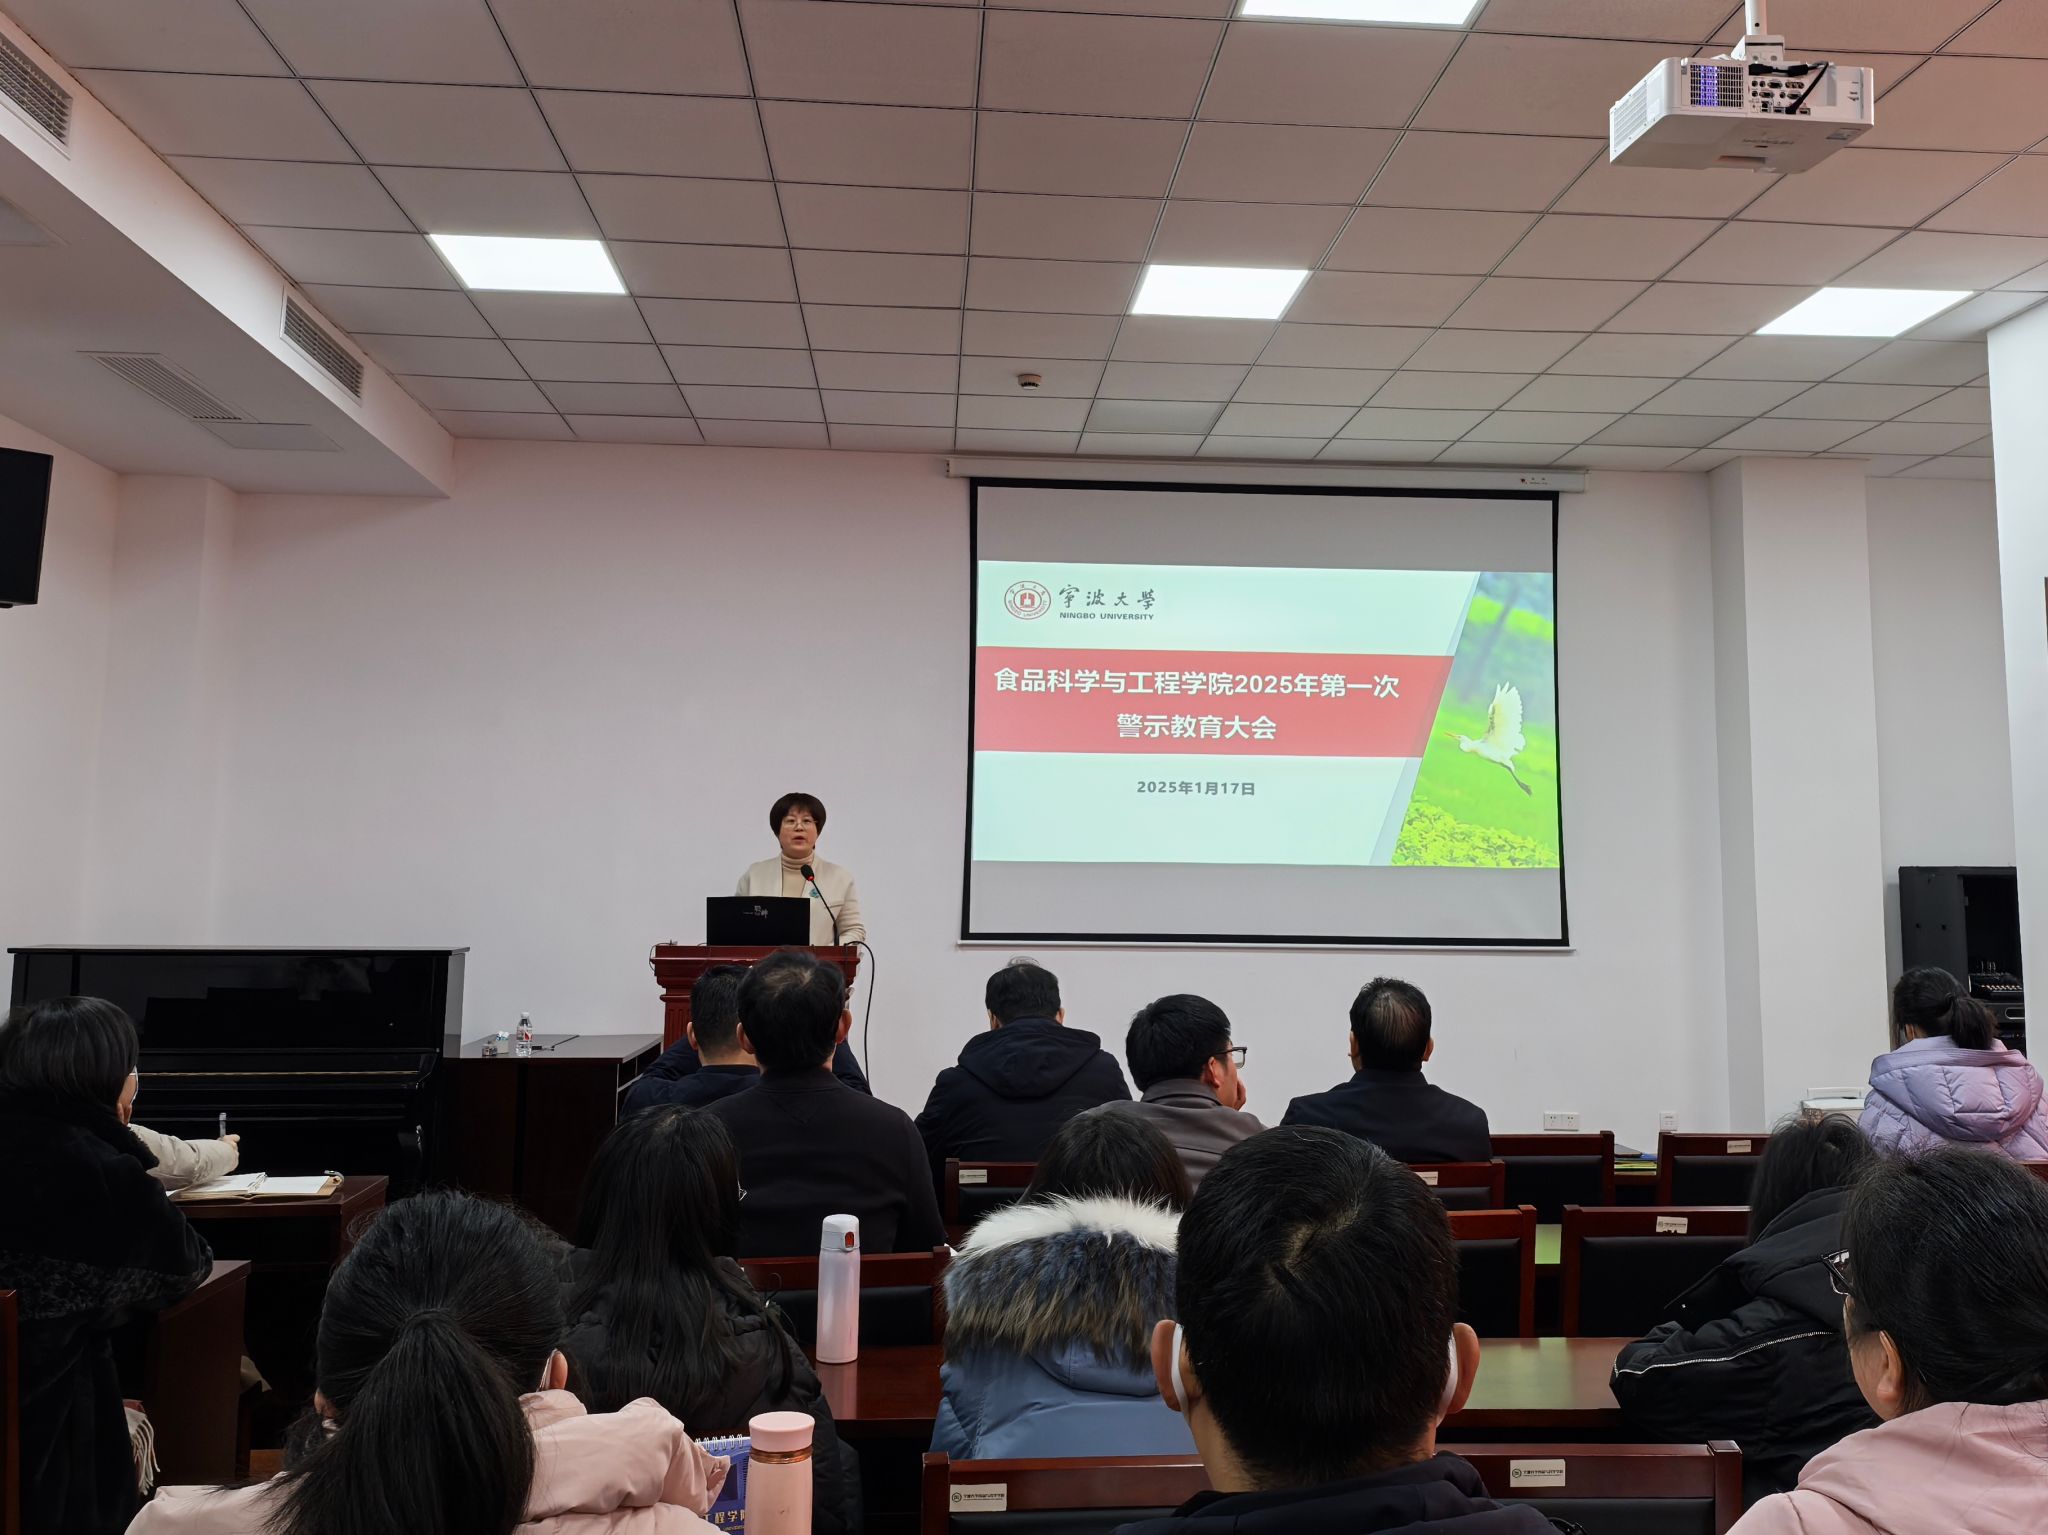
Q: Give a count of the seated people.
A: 14